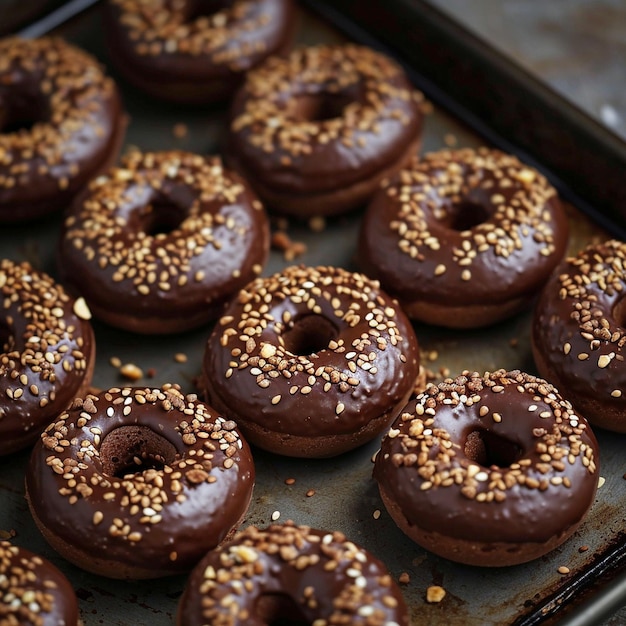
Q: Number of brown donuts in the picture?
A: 12